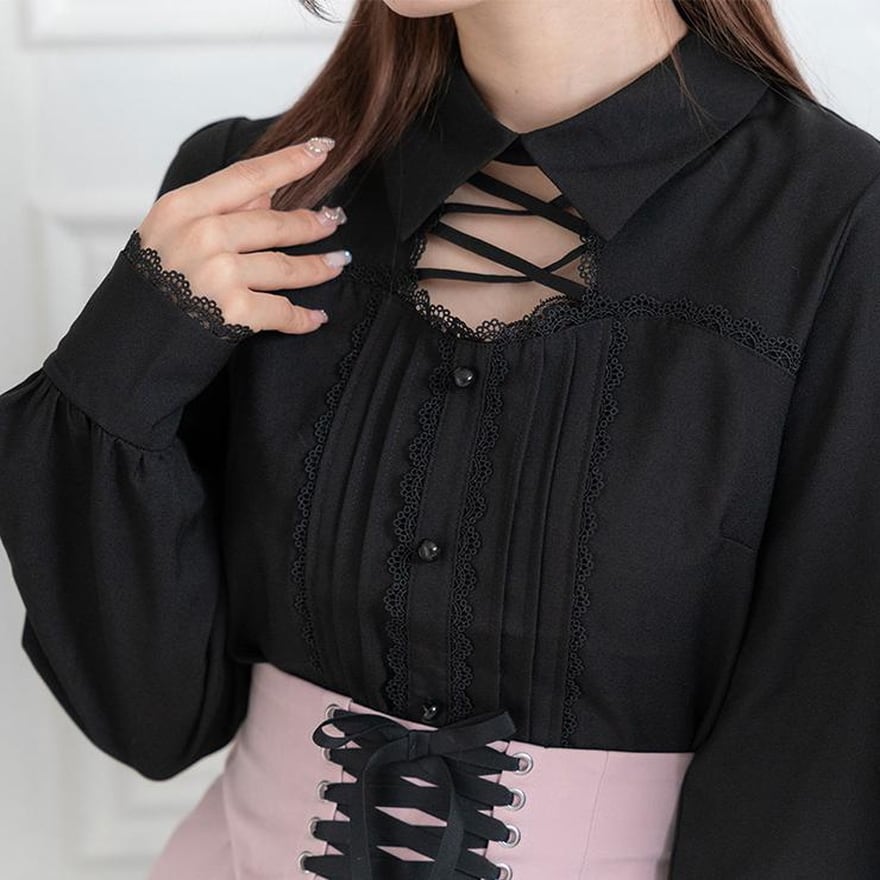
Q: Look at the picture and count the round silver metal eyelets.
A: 9